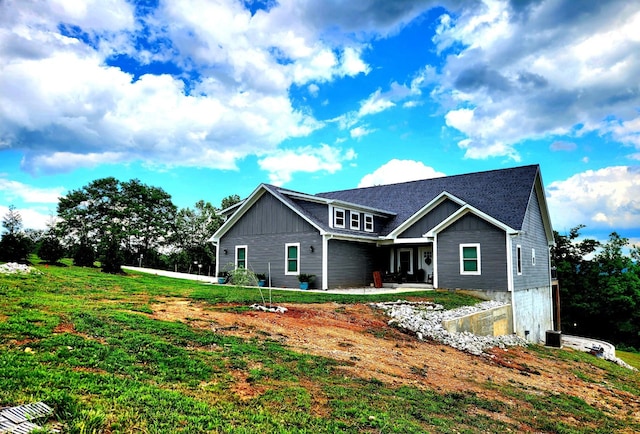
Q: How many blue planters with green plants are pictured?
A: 3